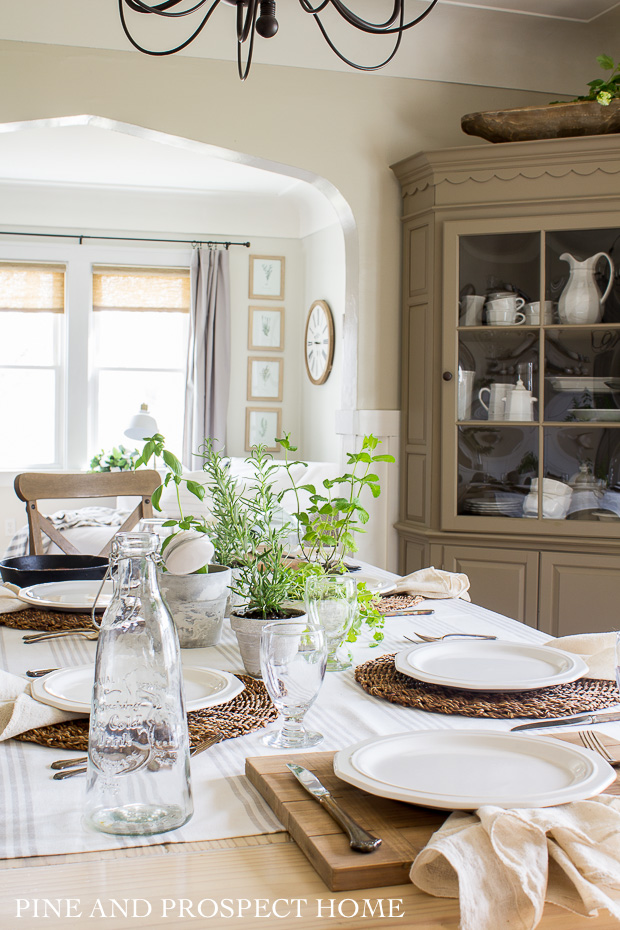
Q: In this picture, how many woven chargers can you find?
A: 4